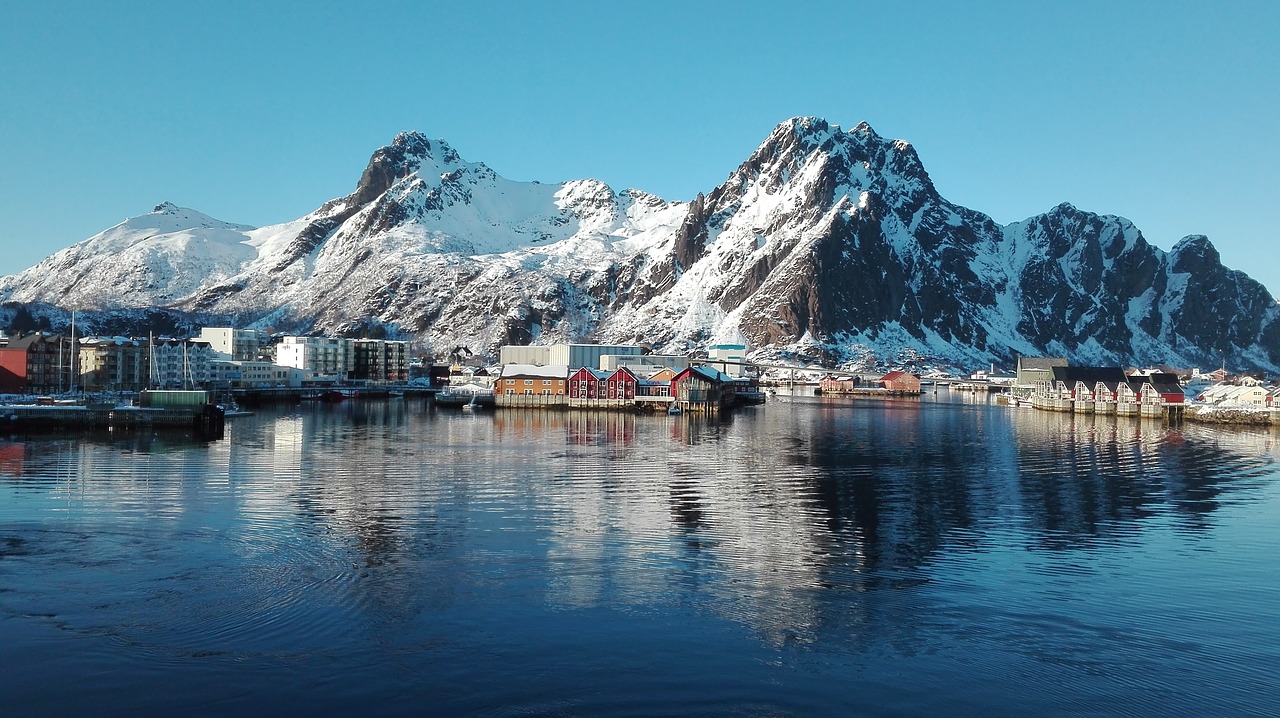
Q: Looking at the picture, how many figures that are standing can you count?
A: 0